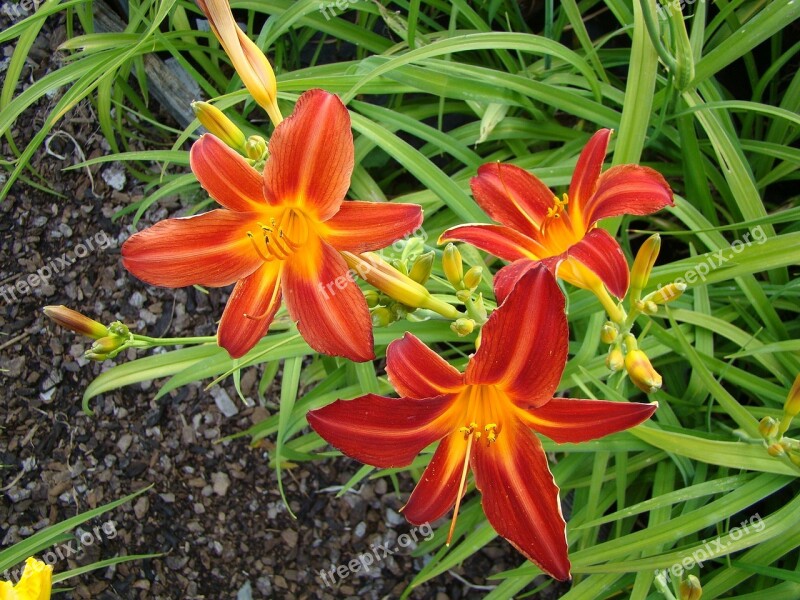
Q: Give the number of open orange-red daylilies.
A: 3